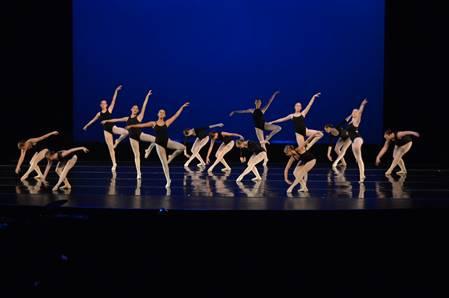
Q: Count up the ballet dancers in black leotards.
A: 14